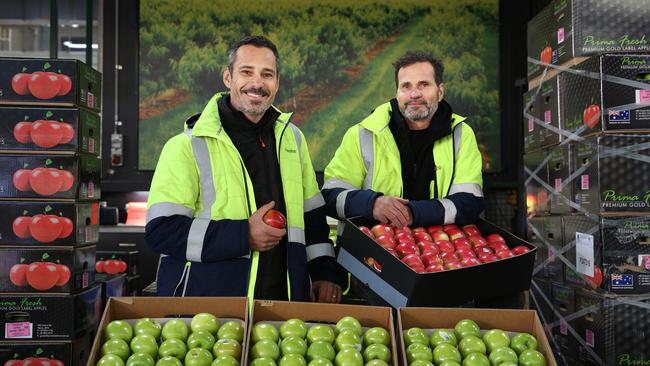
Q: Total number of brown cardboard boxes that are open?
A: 3